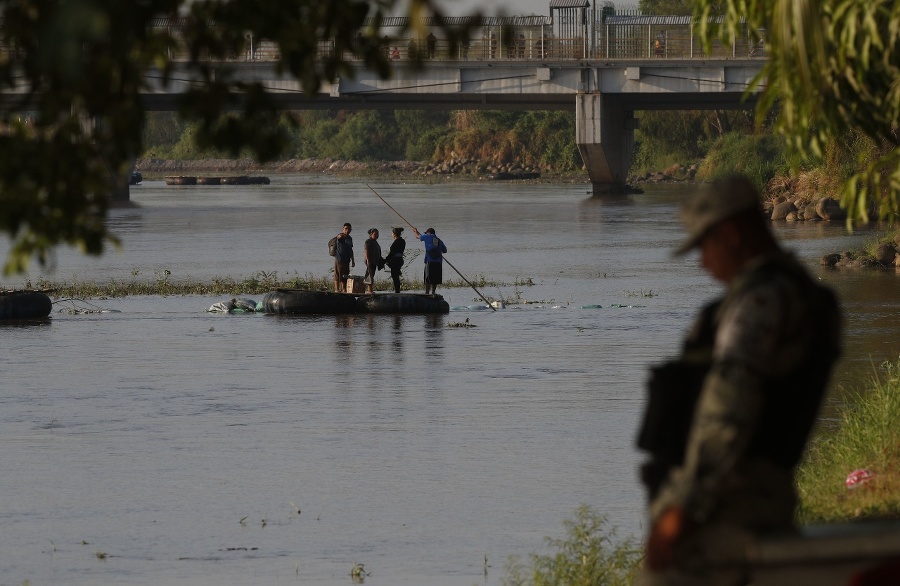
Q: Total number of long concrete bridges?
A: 1